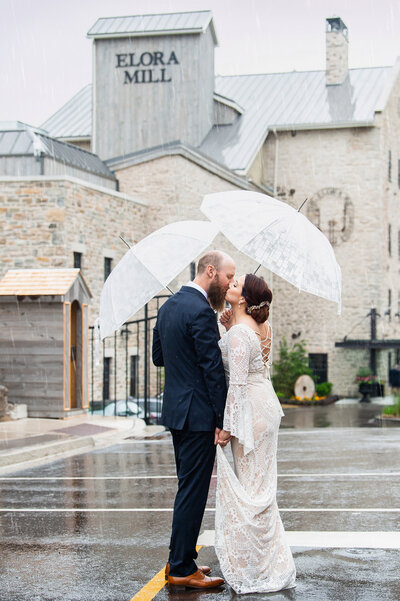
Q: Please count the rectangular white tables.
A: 0